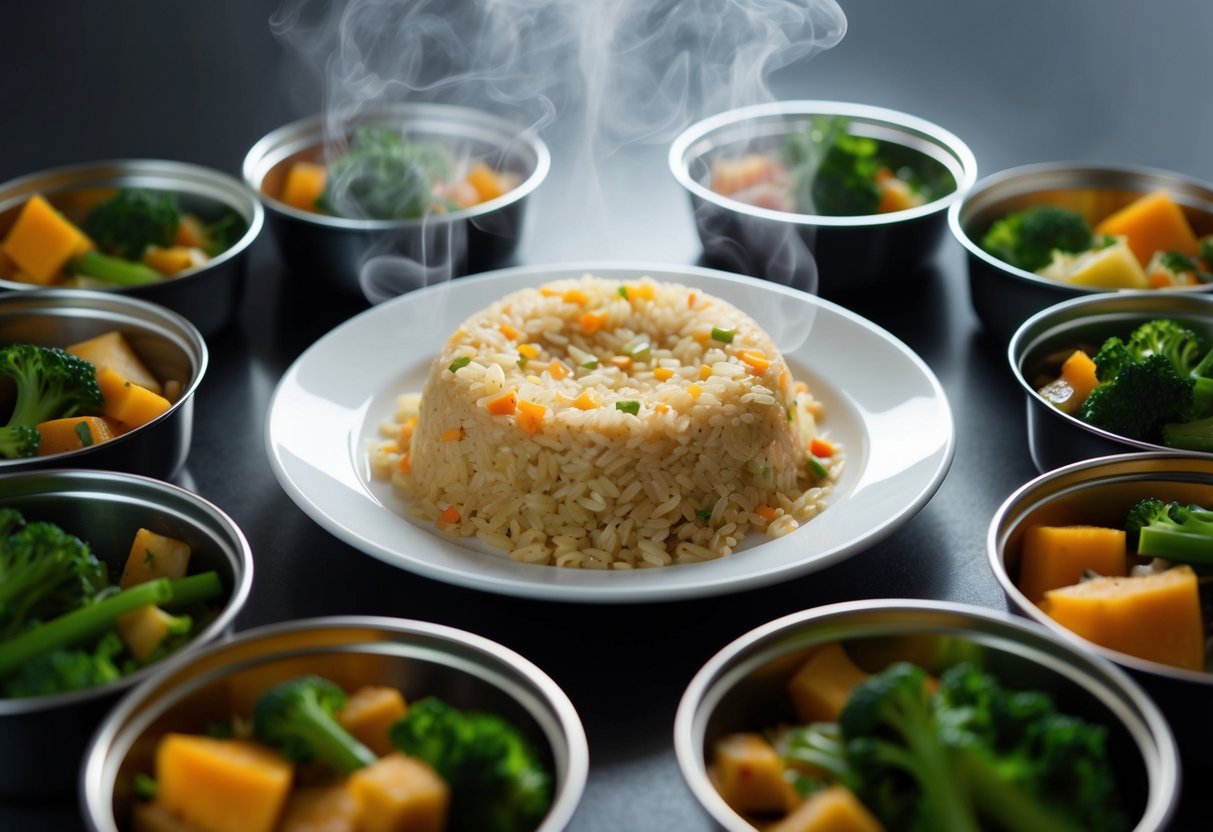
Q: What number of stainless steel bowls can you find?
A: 10